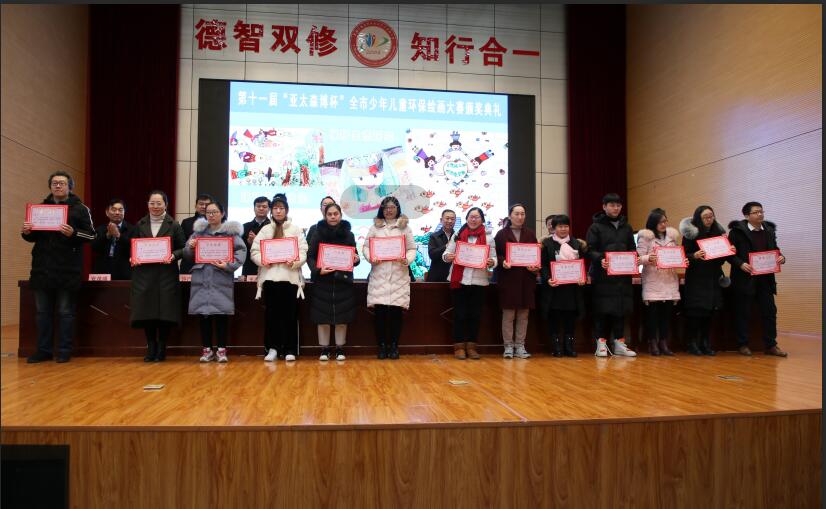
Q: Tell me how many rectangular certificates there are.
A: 13